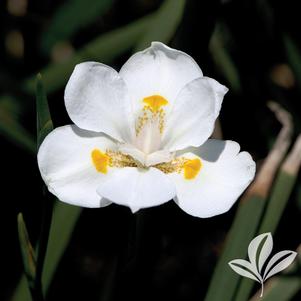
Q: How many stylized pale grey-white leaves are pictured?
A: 3